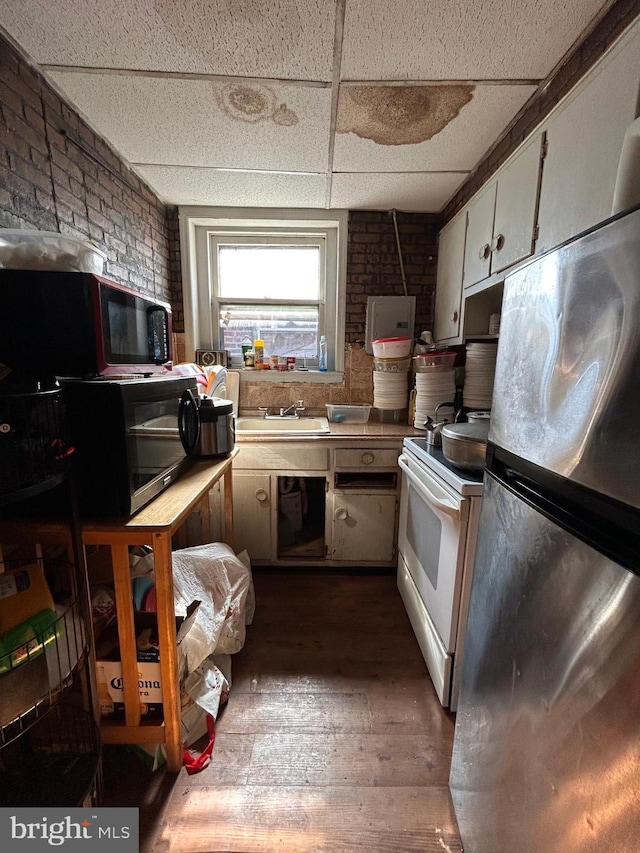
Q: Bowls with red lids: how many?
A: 2